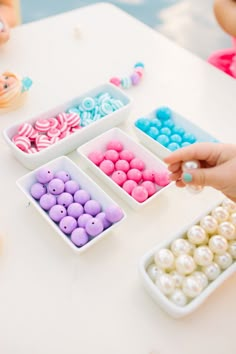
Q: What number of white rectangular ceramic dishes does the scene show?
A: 5